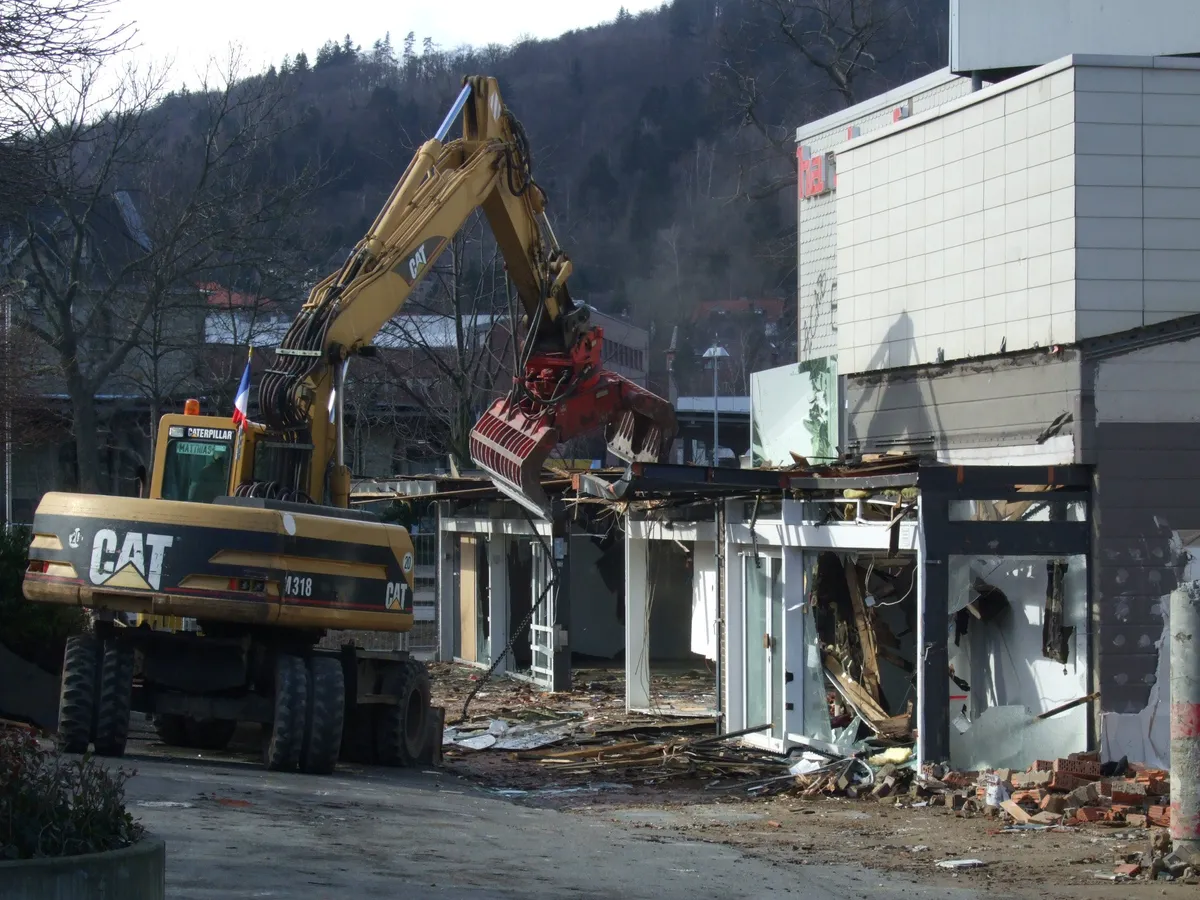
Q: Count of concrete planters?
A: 1